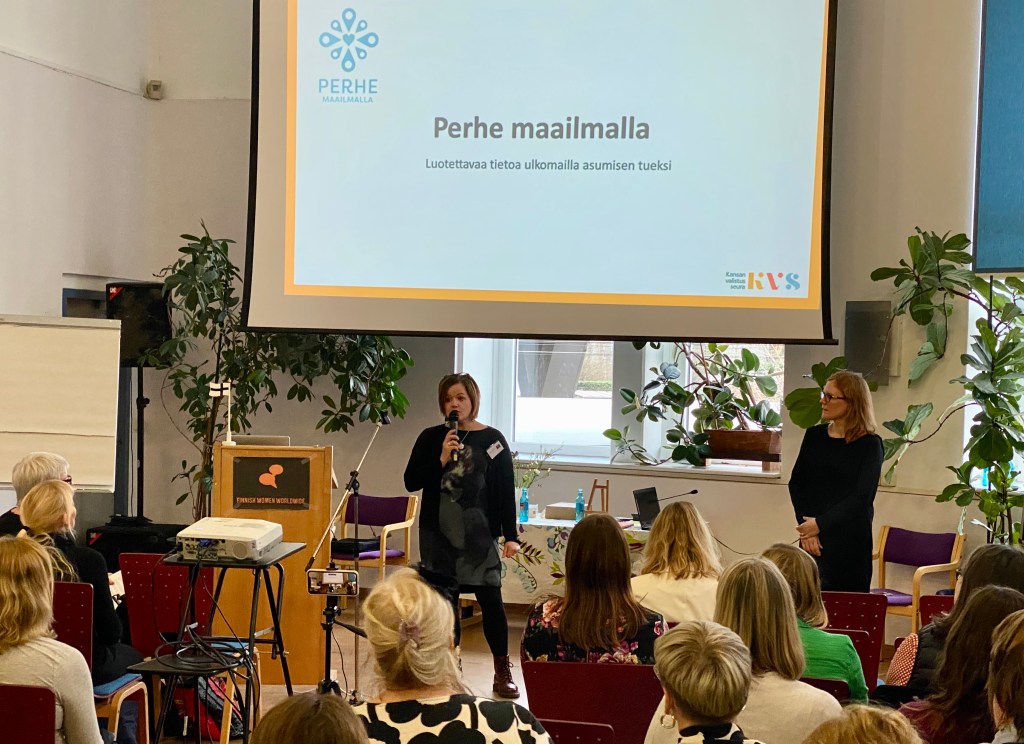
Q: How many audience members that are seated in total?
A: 14